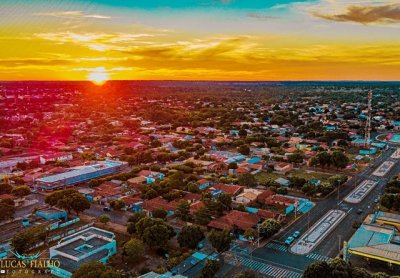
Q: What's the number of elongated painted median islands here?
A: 4